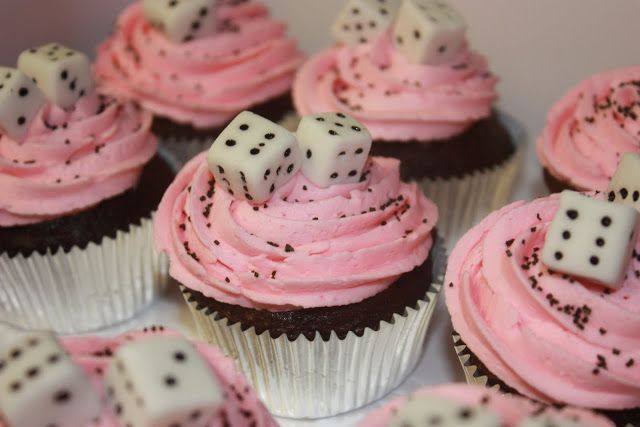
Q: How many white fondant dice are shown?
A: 13